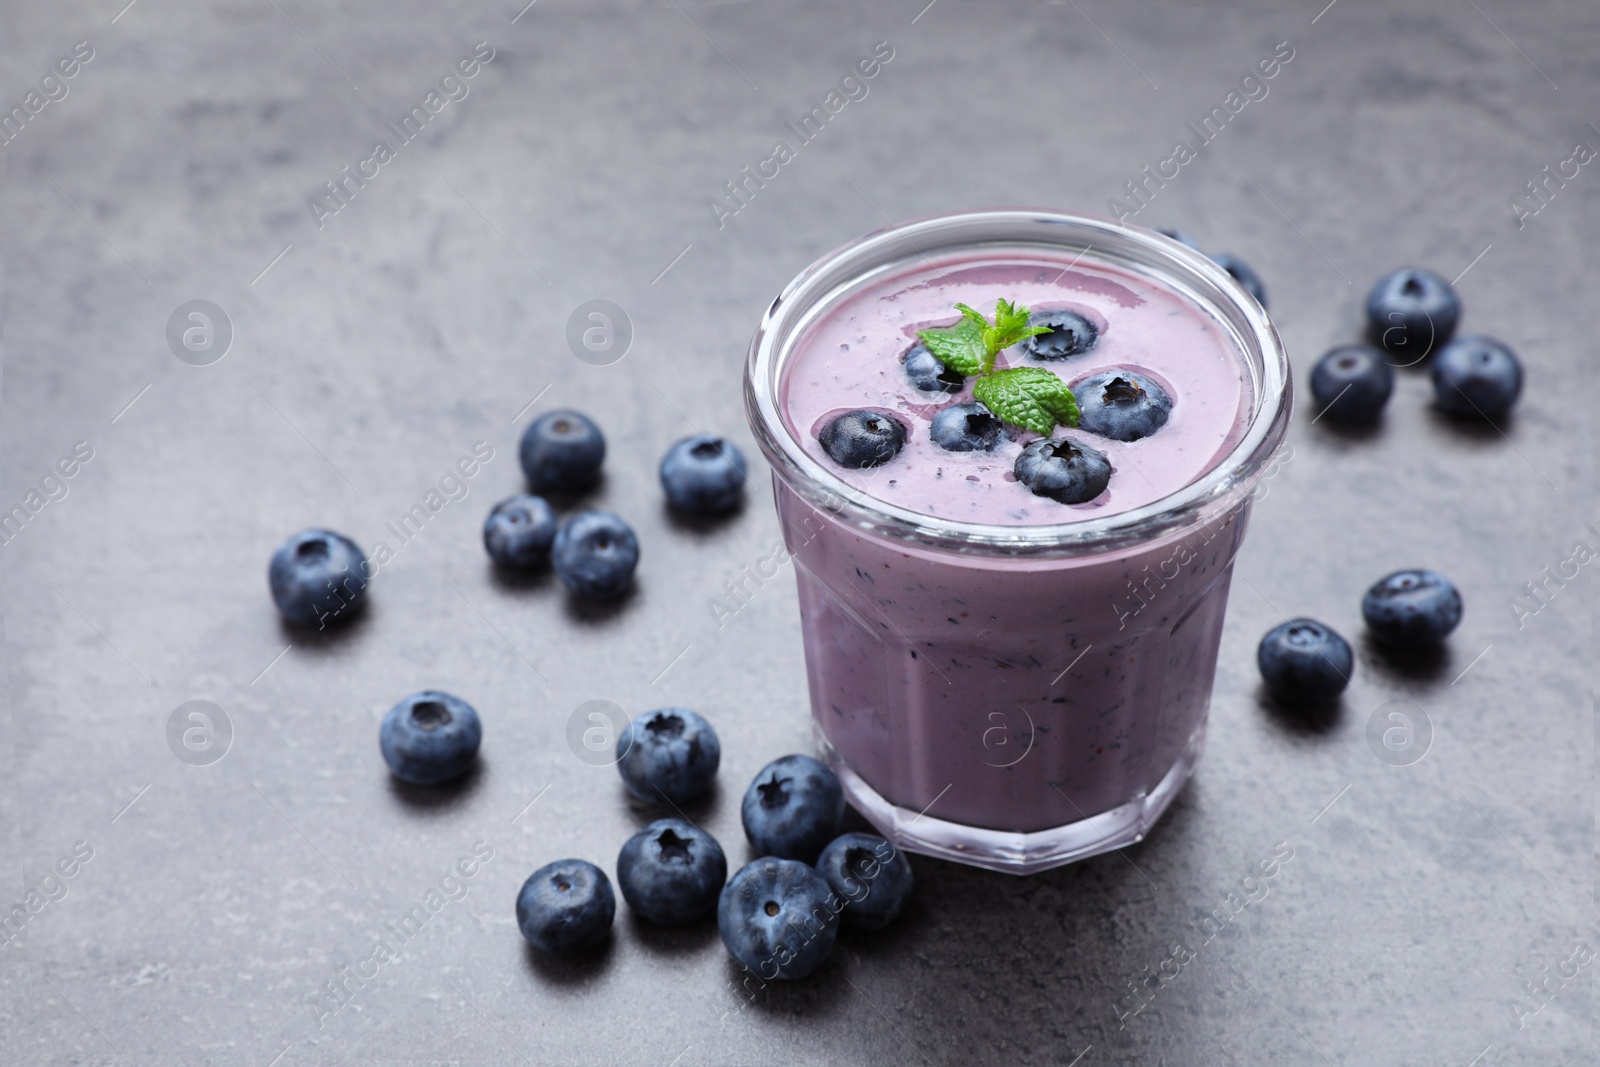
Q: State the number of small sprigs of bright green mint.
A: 1